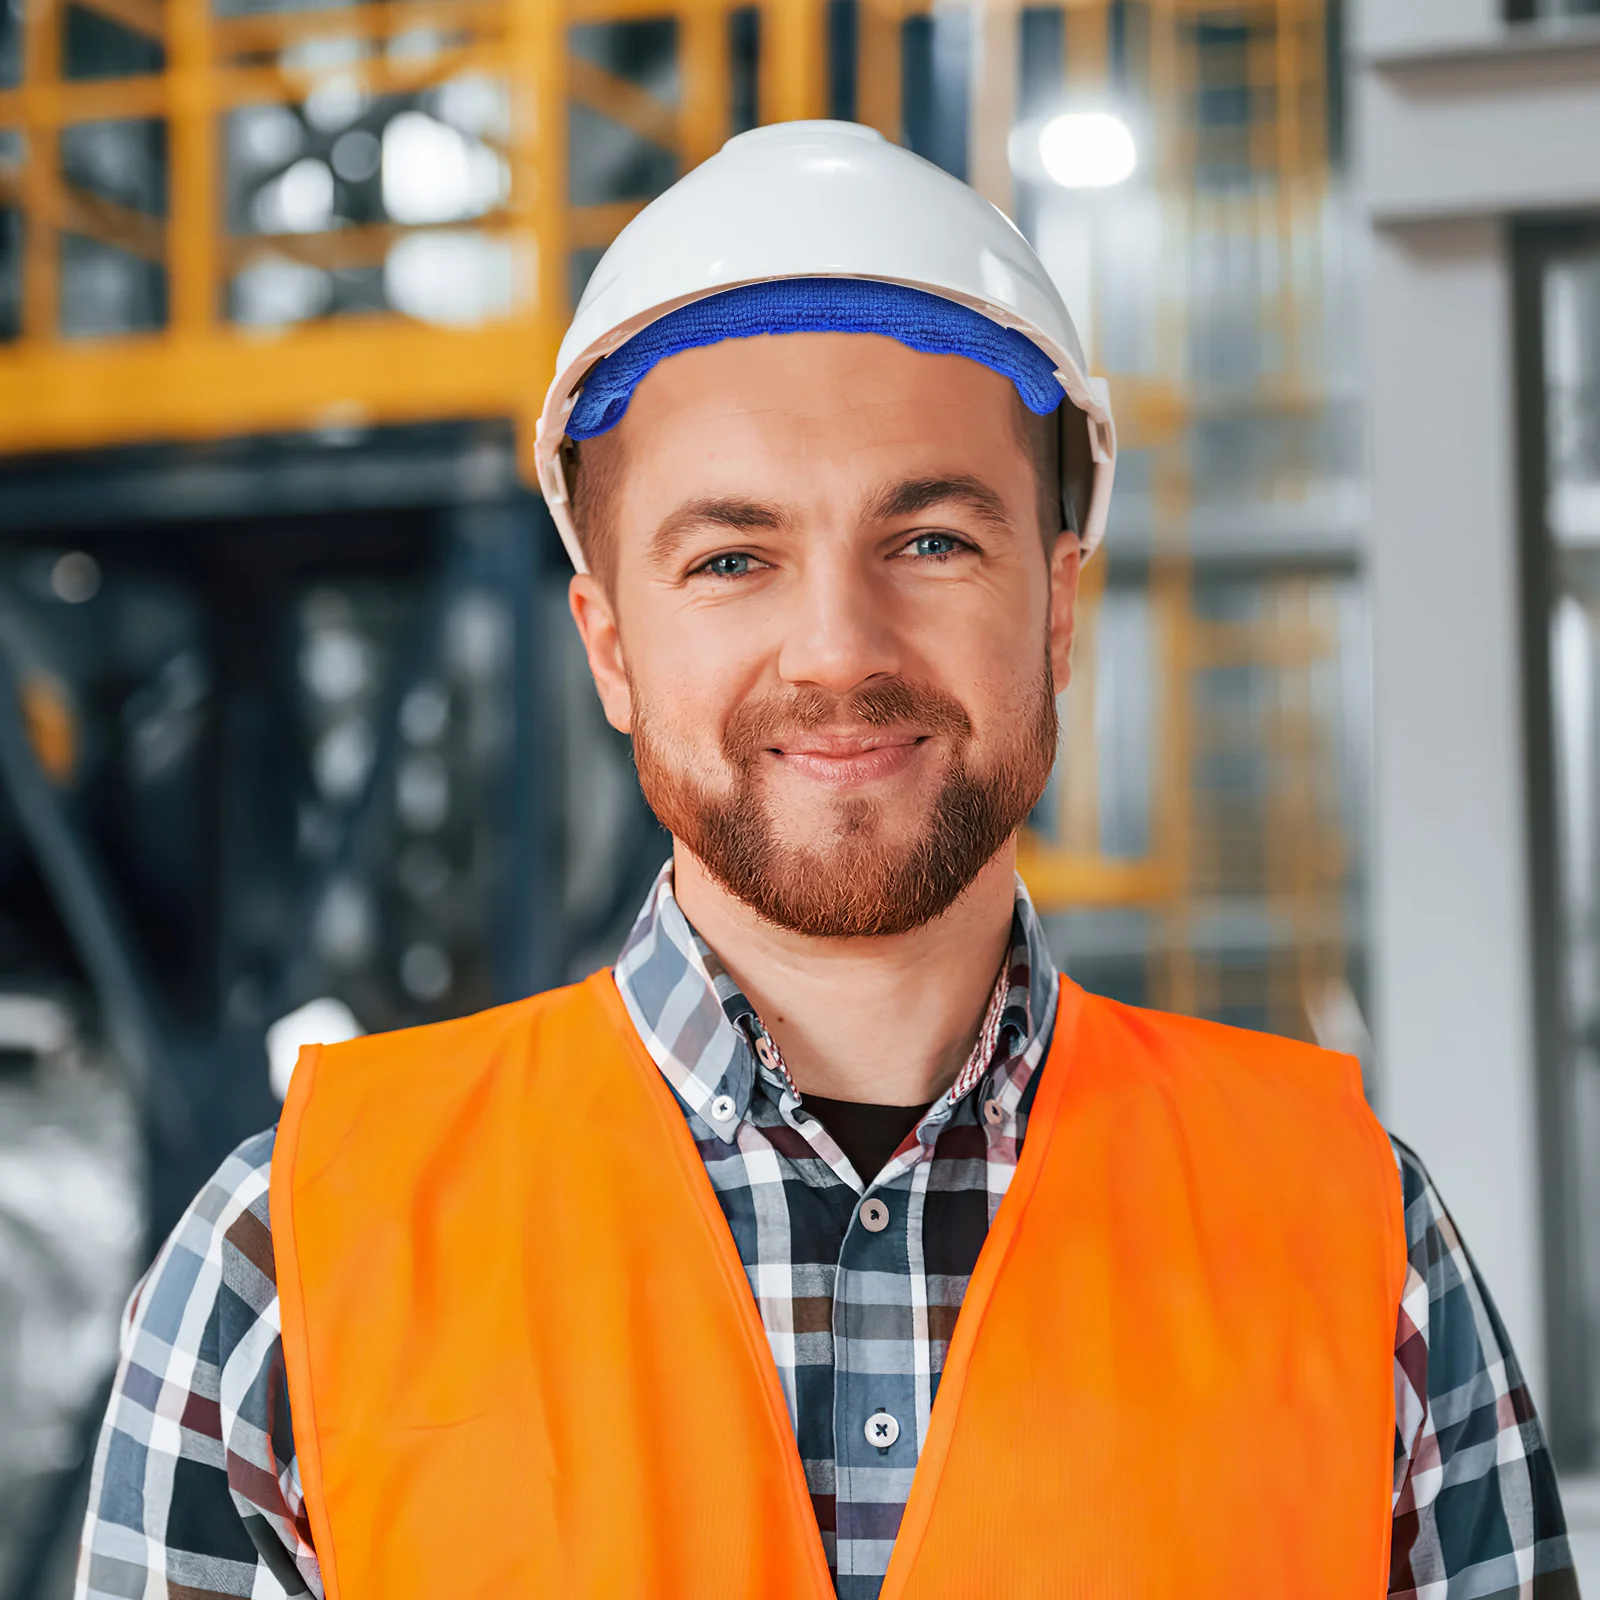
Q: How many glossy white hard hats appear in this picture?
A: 1